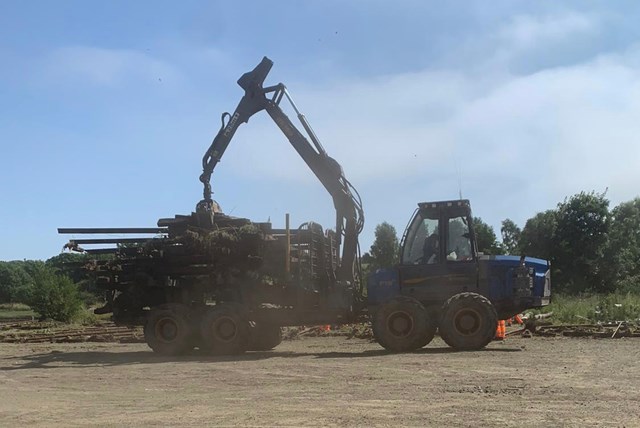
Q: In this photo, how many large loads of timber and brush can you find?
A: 1